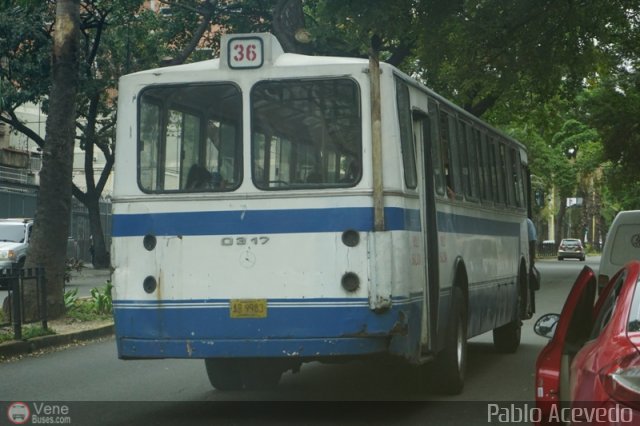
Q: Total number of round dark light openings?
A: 4